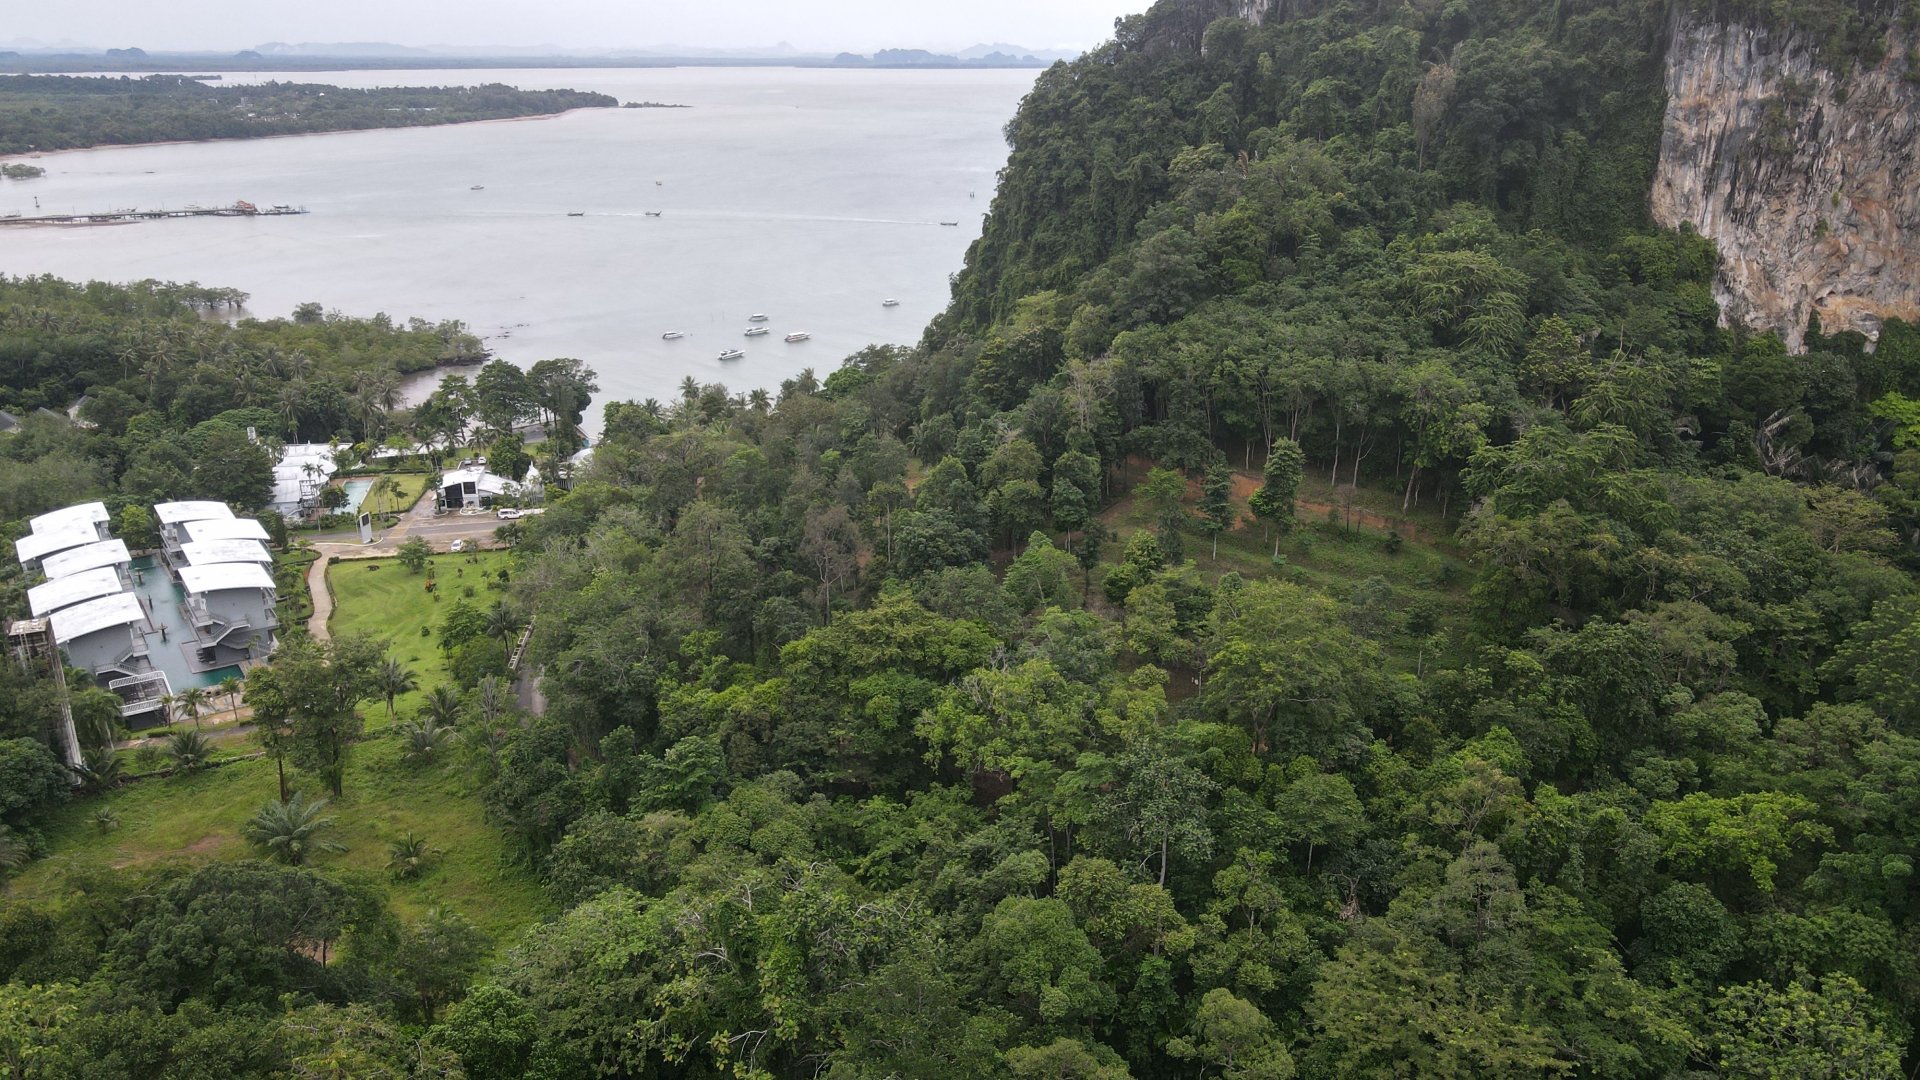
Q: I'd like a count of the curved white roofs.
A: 9